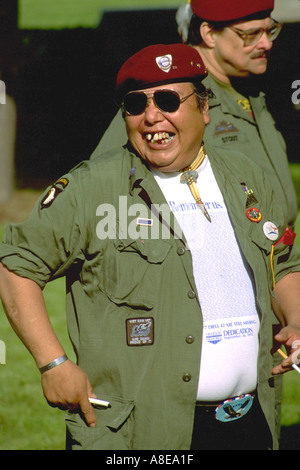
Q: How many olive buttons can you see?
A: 4